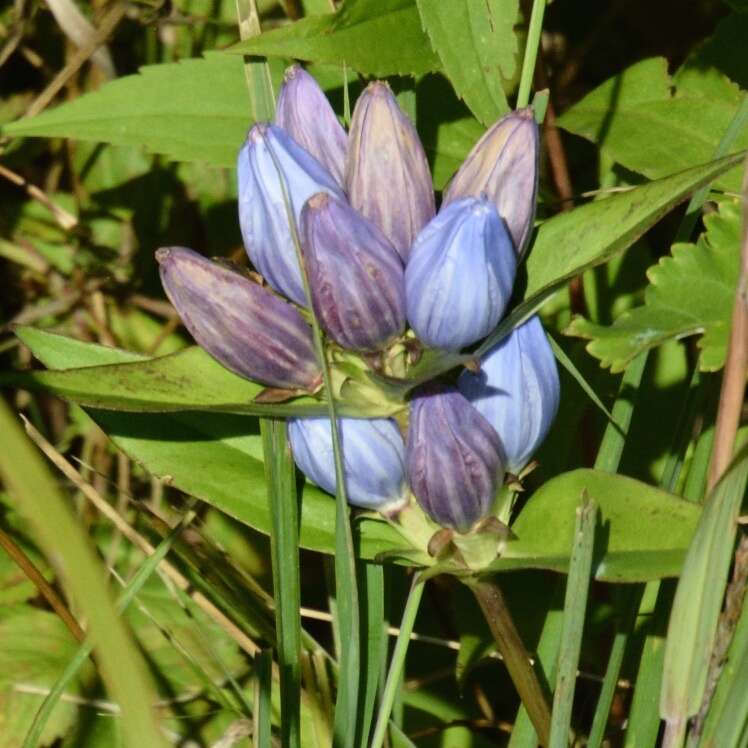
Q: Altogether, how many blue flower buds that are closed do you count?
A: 4